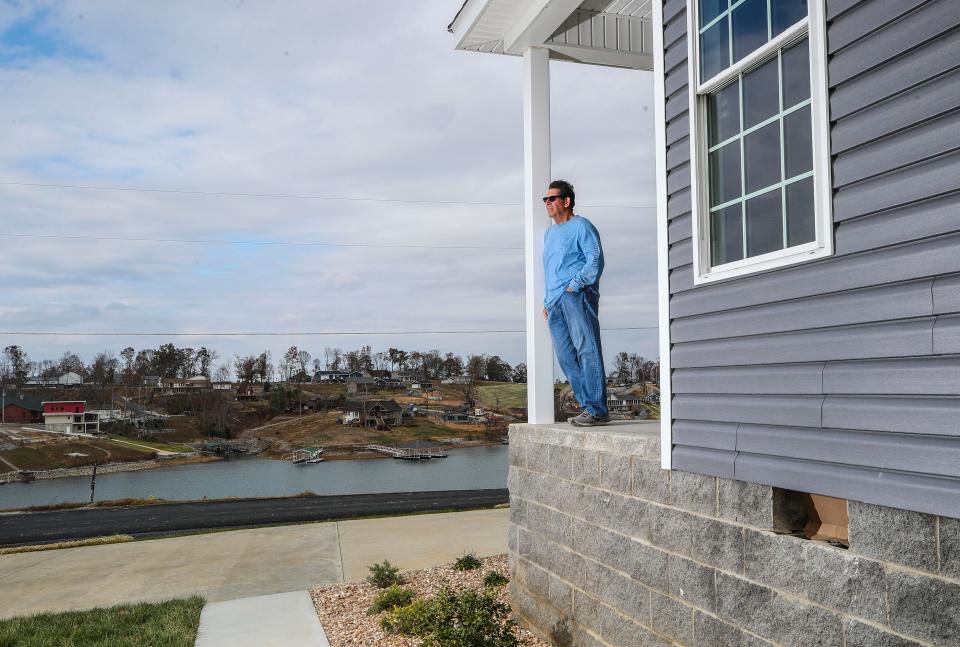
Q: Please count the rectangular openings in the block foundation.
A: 1